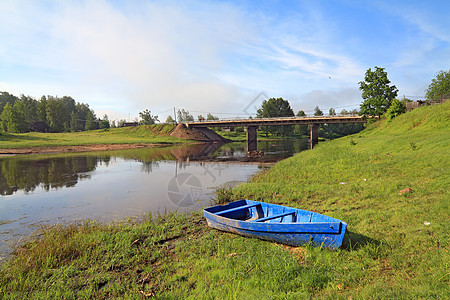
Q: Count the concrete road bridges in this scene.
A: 1